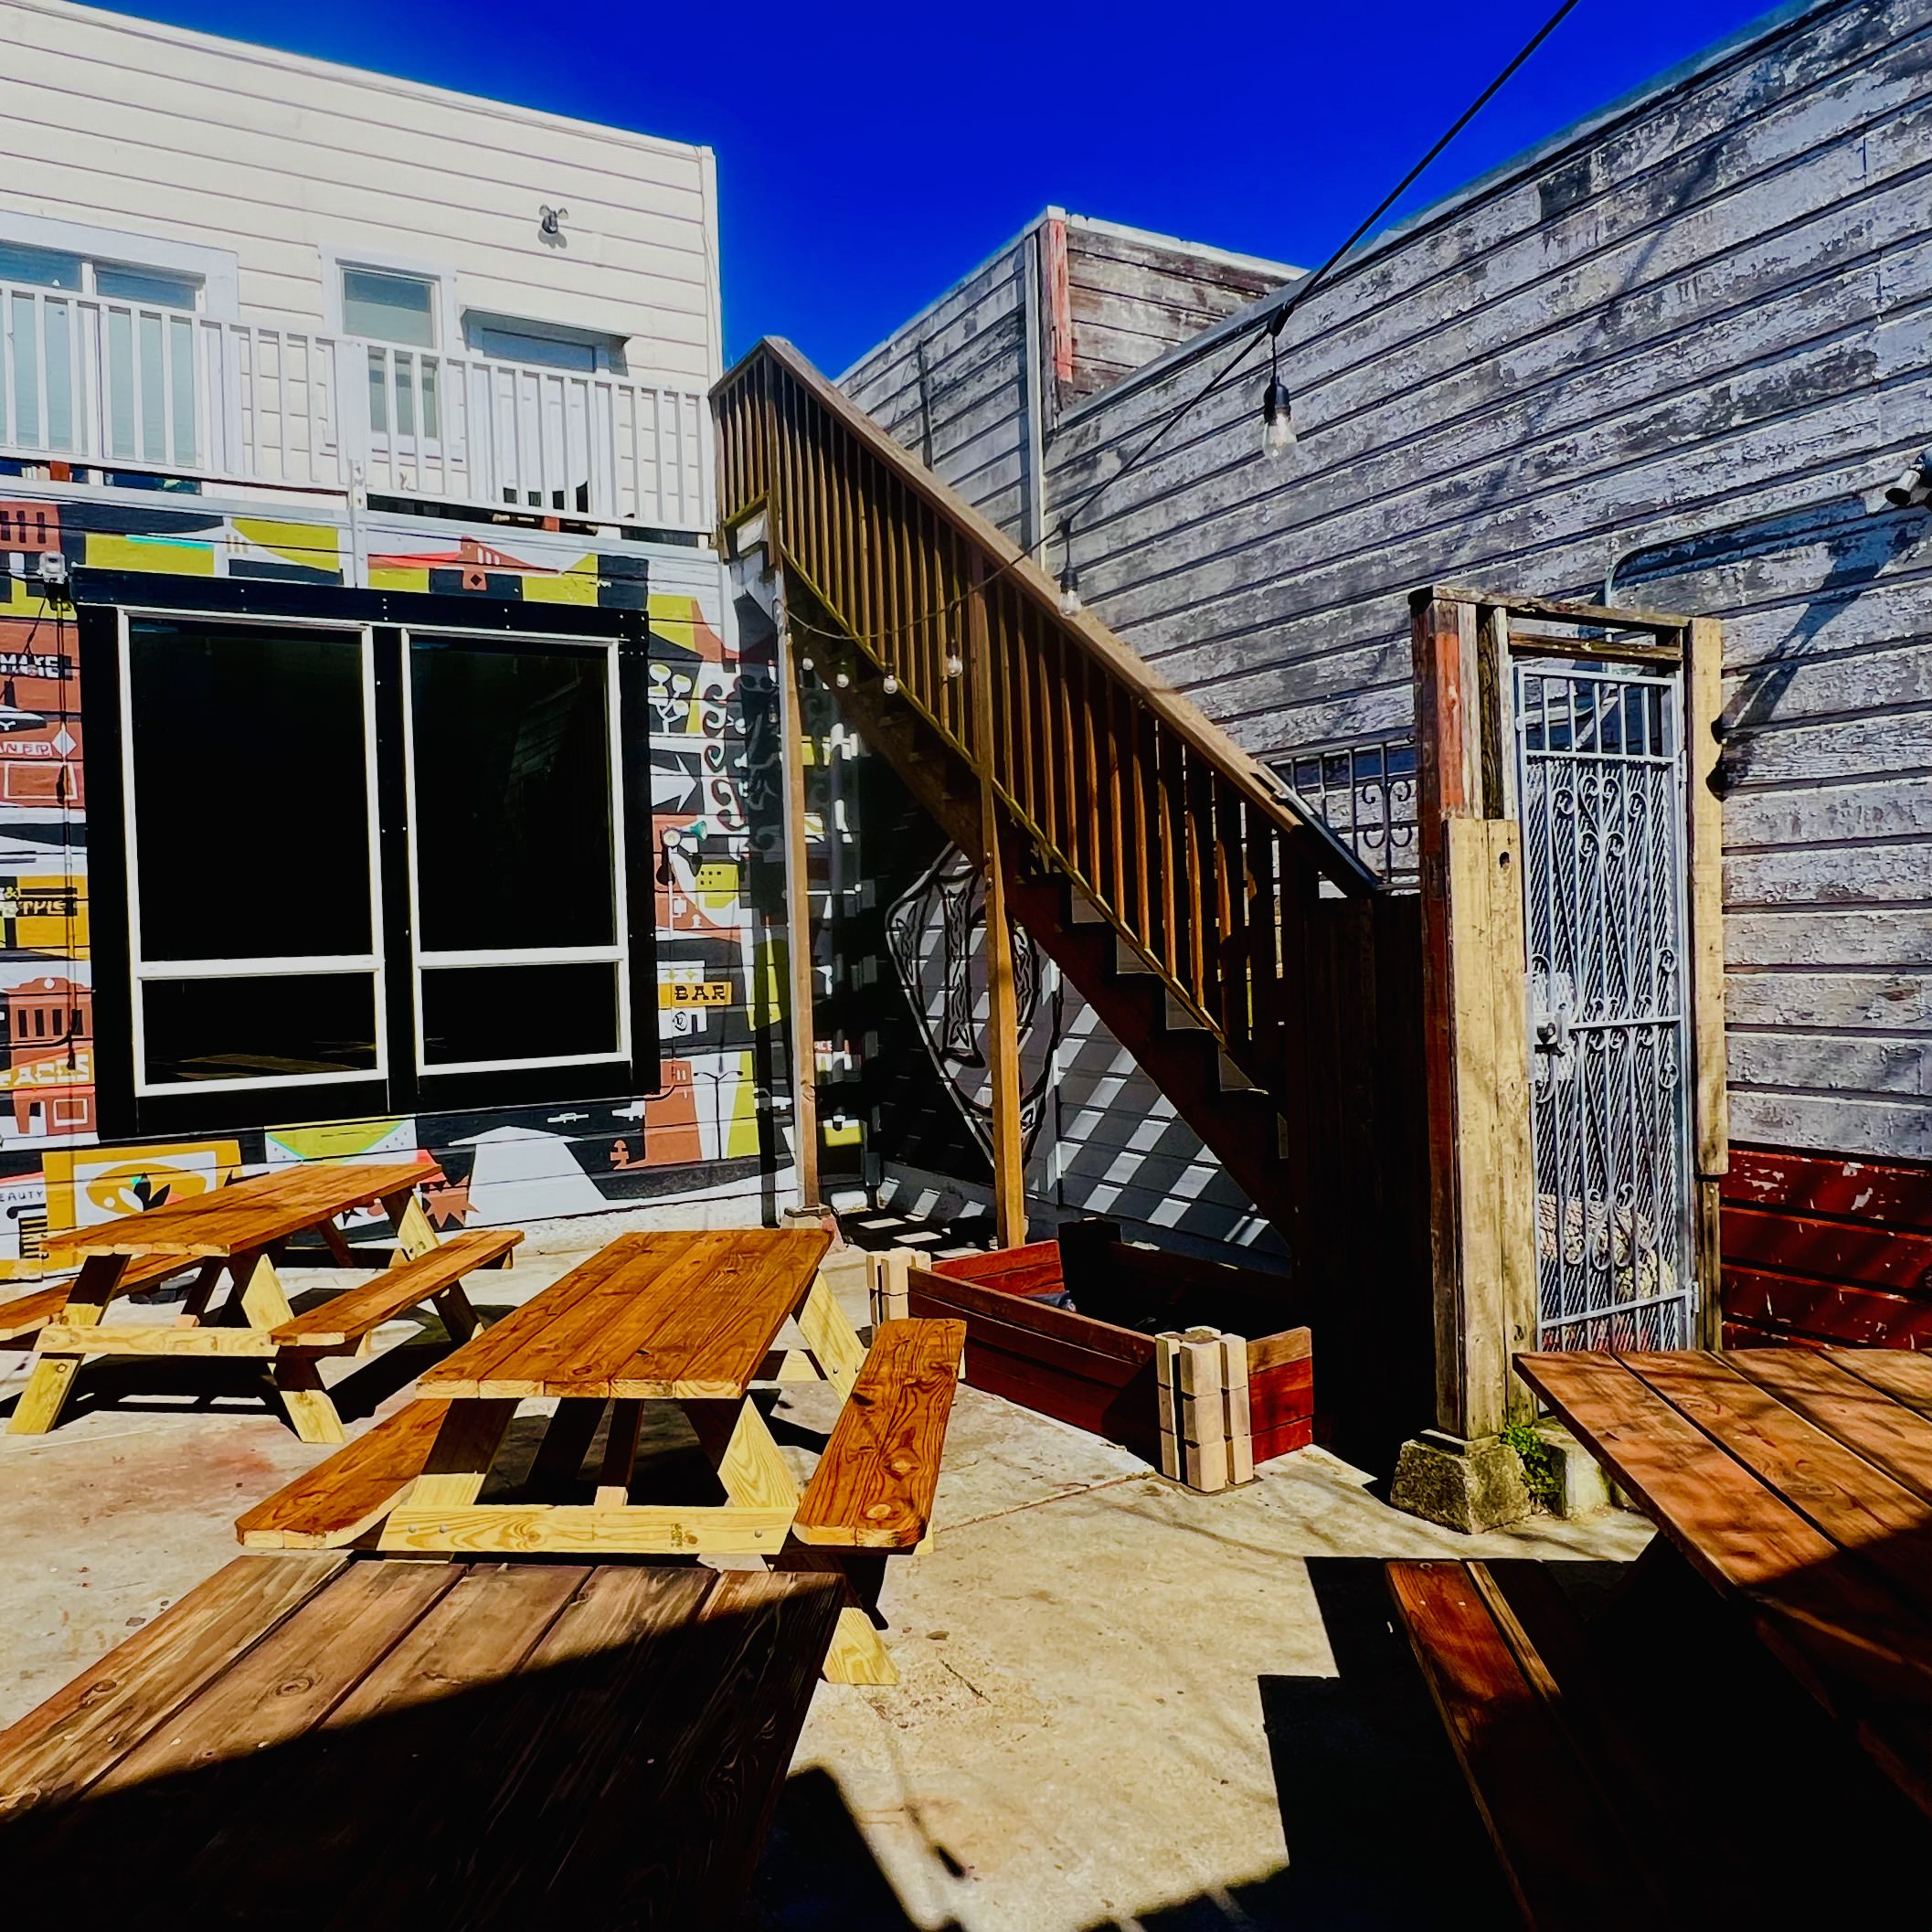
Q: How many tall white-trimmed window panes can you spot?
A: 2